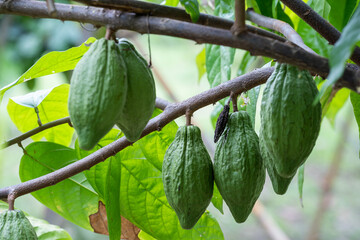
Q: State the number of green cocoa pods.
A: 7